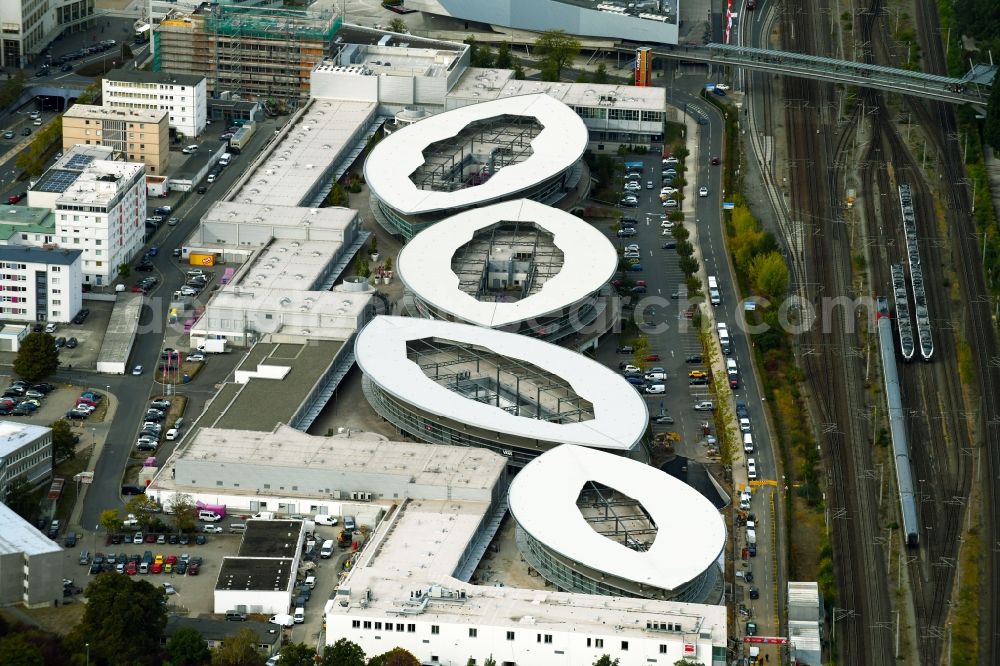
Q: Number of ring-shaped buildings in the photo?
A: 4